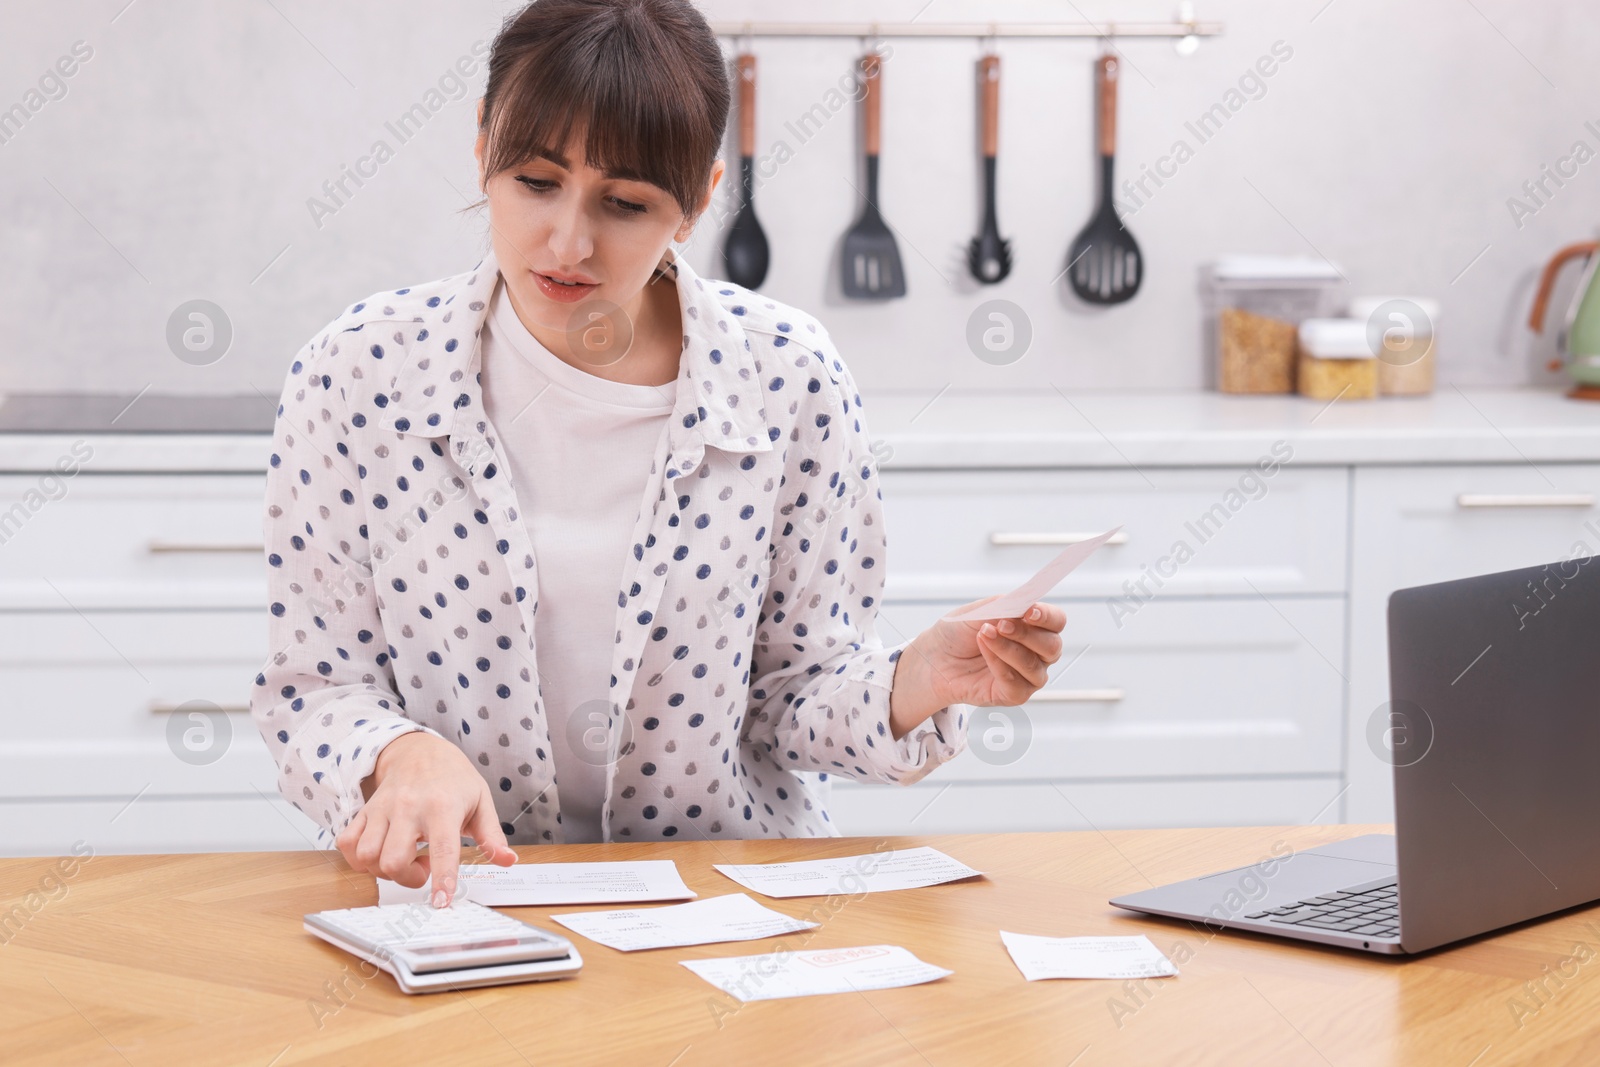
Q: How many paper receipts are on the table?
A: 5